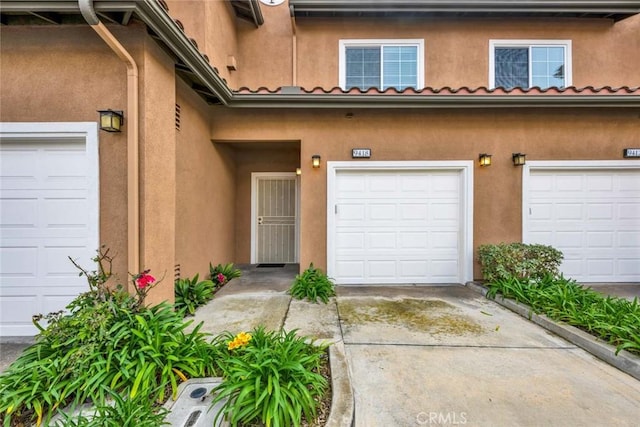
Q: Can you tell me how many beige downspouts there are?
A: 2